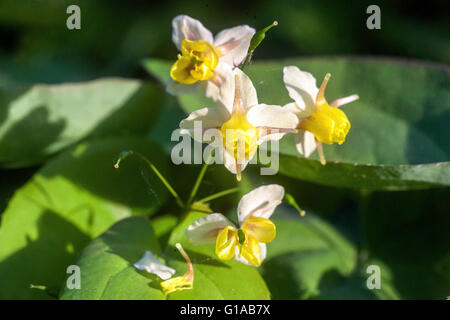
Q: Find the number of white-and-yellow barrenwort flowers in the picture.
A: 4